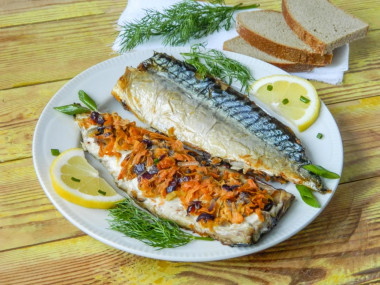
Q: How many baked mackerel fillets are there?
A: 2